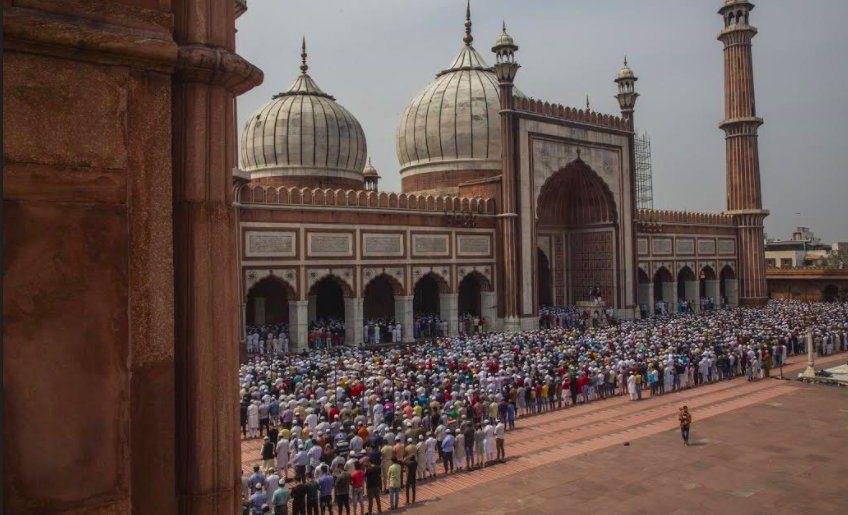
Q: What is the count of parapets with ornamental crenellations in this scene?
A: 3